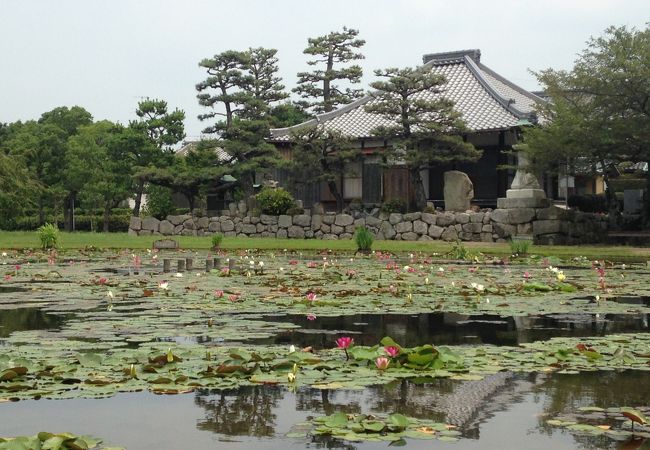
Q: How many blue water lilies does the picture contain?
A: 0